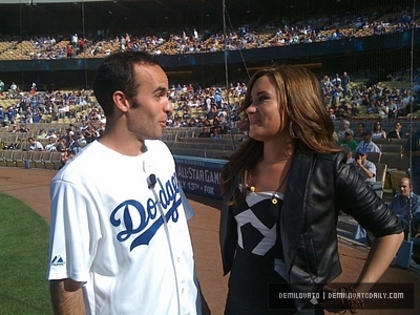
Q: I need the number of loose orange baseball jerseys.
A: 0